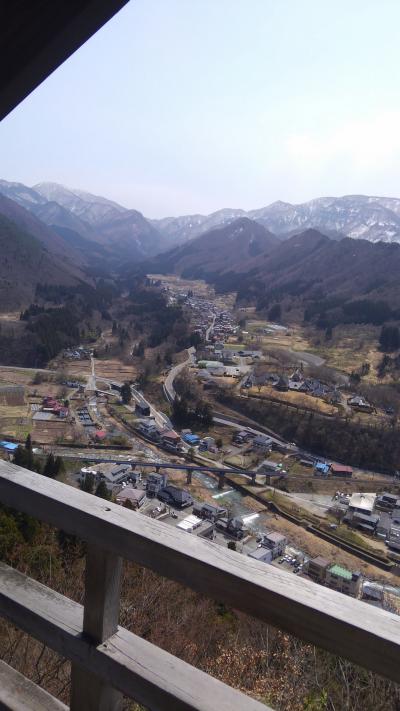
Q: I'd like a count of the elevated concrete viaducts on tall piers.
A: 1